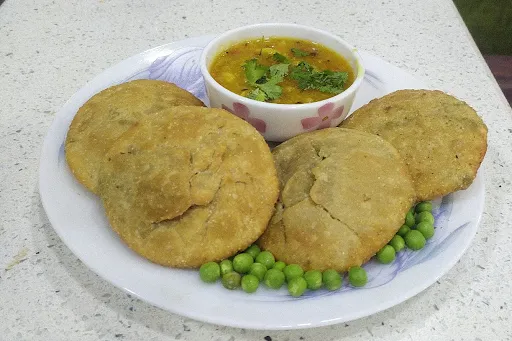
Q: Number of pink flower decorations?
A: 2